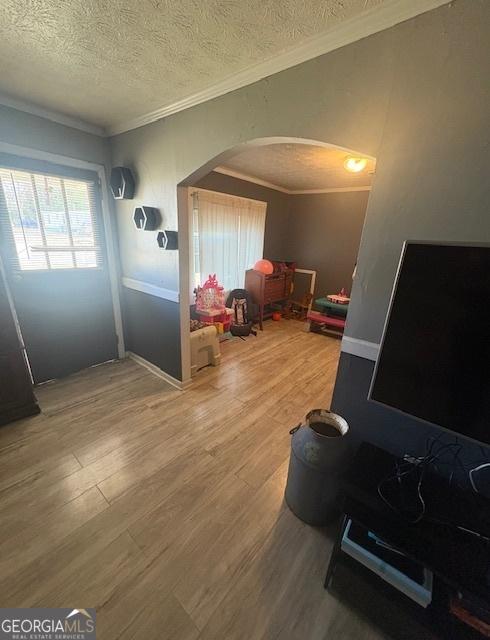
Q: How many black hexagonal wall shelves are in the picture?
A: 3